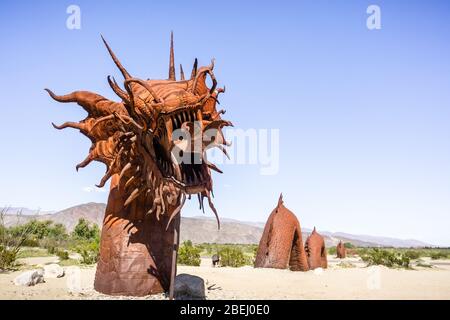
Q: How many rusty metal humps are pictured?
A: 3